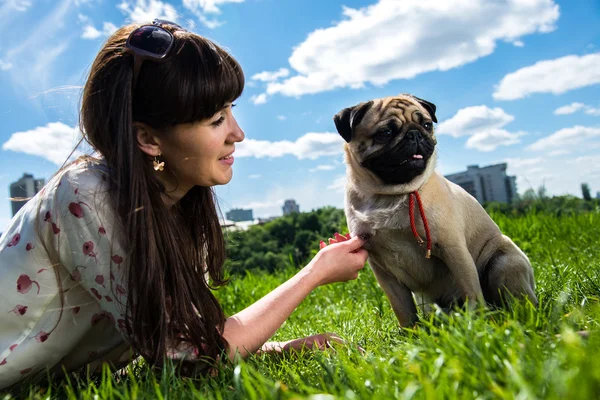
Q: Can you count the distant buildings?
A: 4